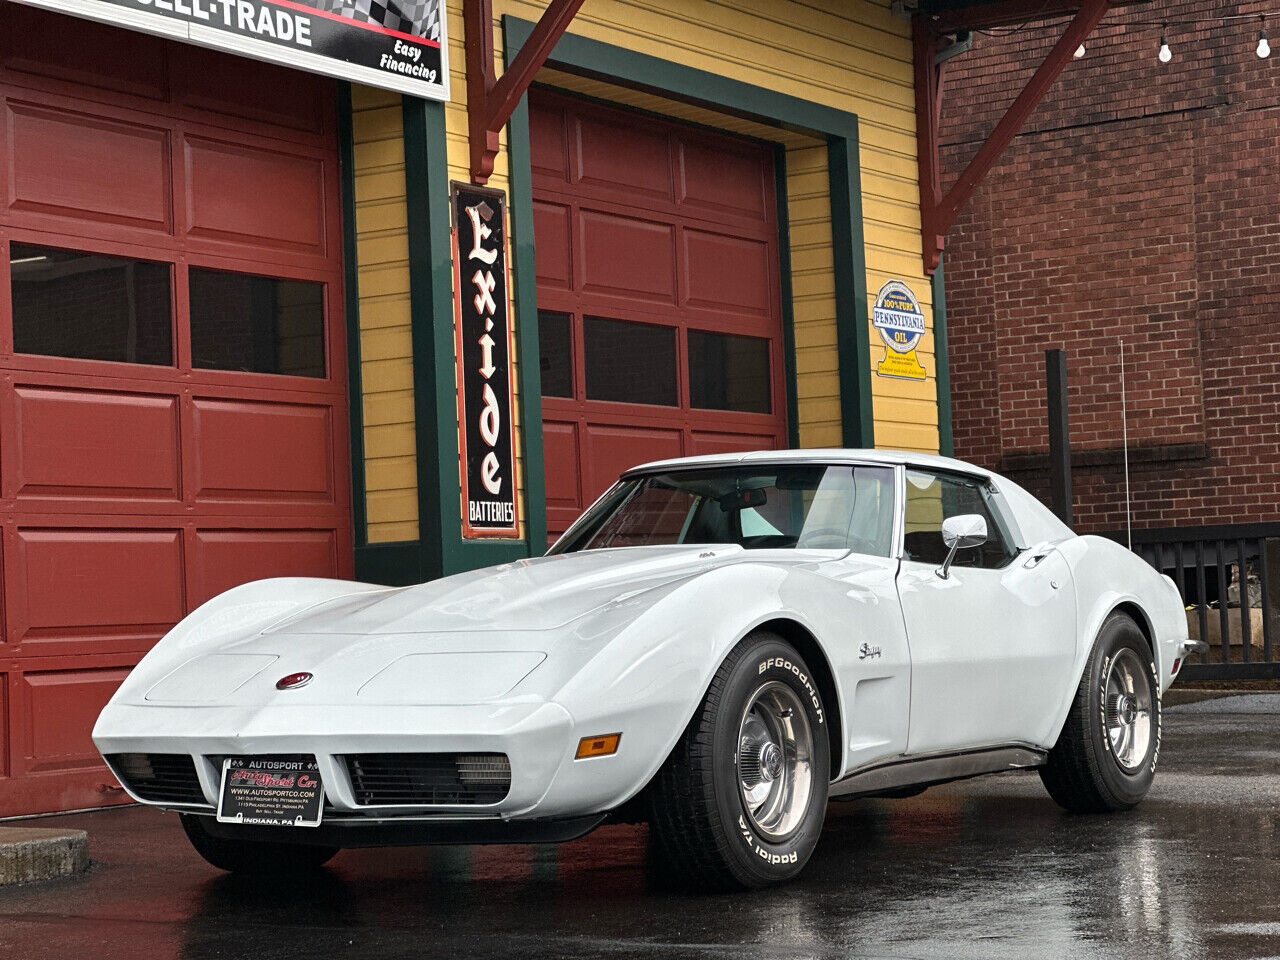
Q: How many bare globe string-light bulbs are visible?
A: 3